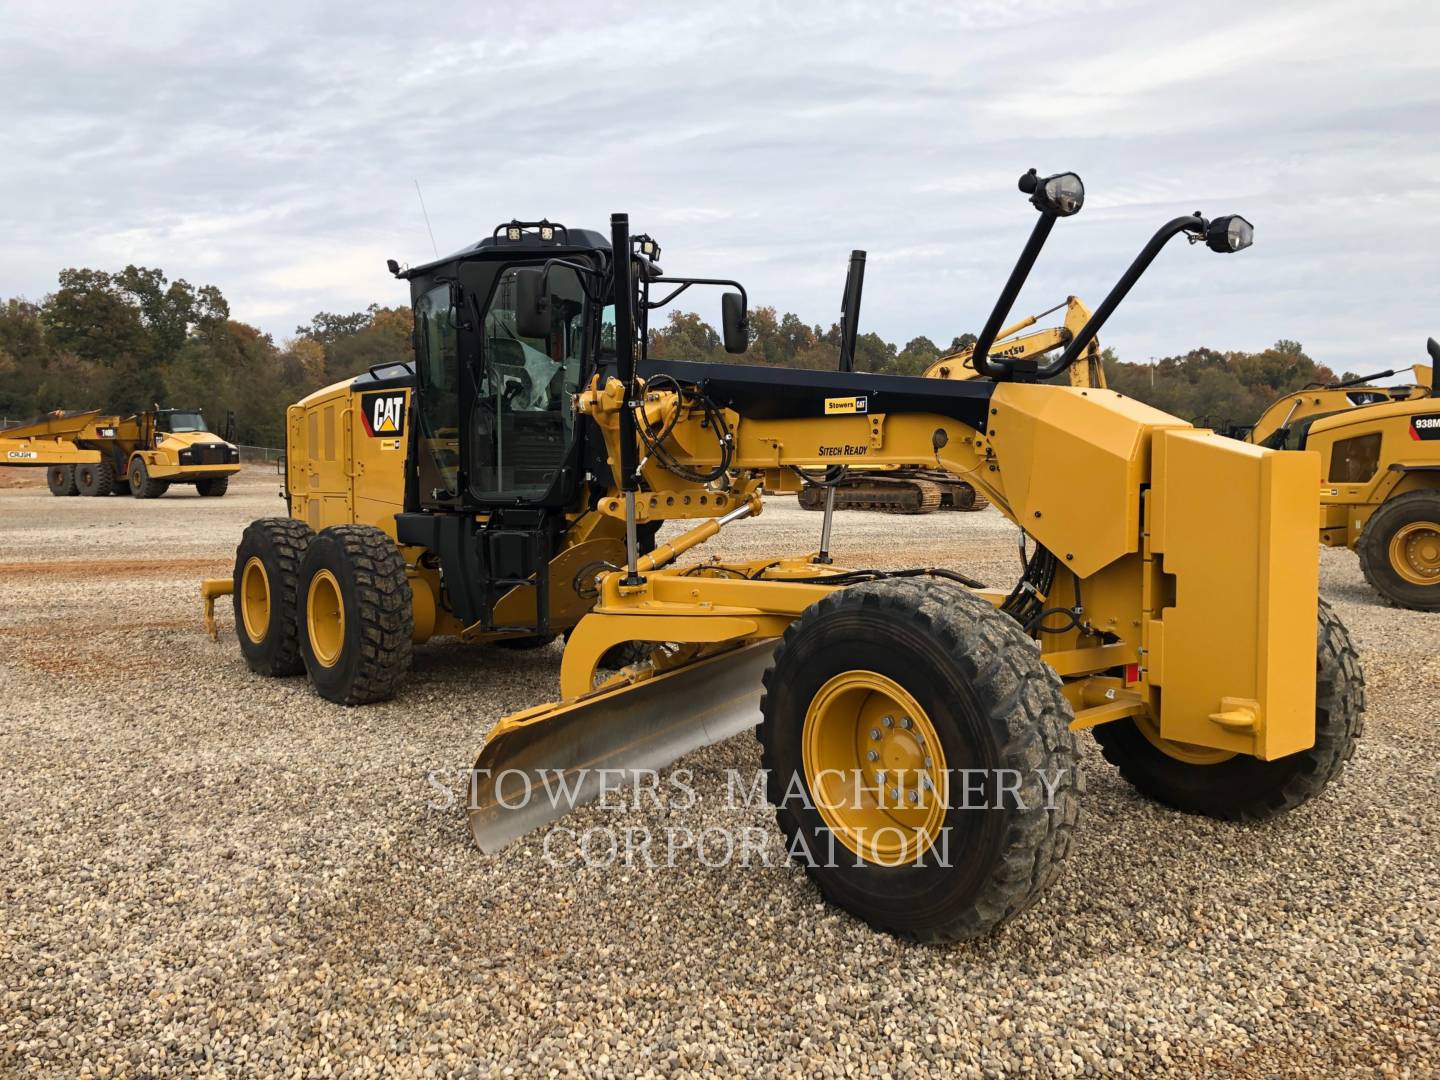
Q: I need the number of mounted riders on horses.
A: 0